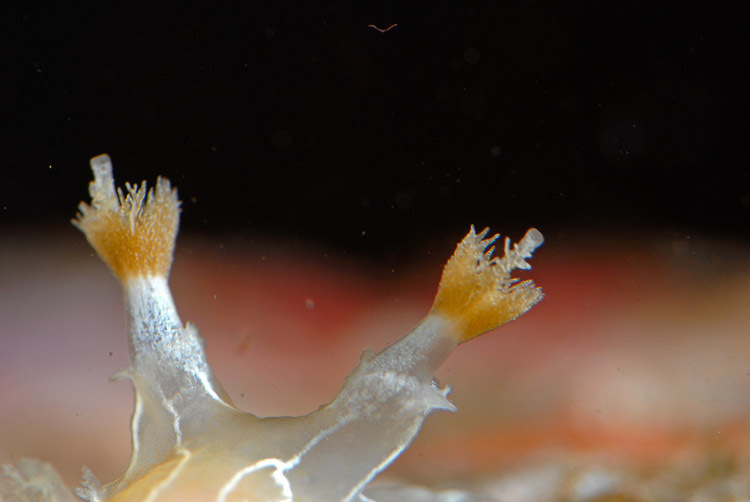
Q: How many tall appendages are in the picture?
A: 2